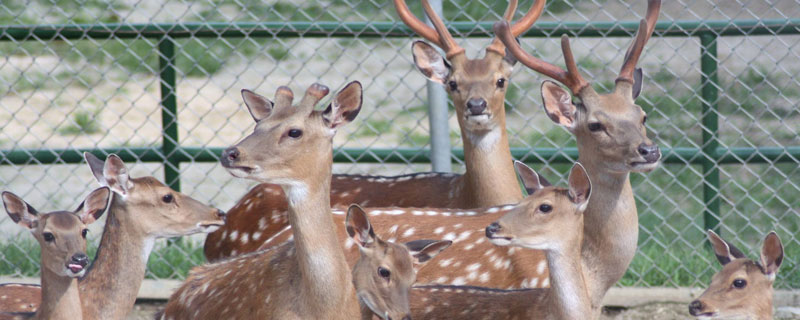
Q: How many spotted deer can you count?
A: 8